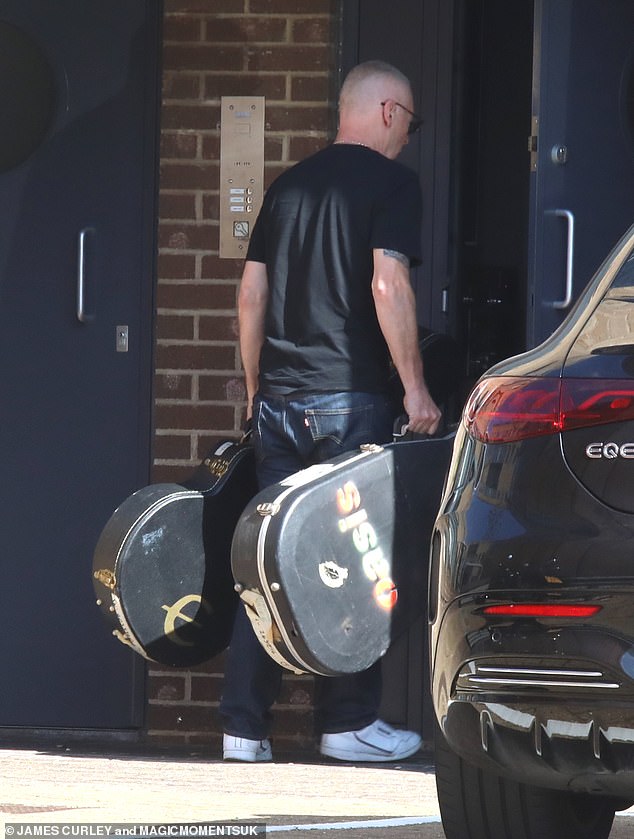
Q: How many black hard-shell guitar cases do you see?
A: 2